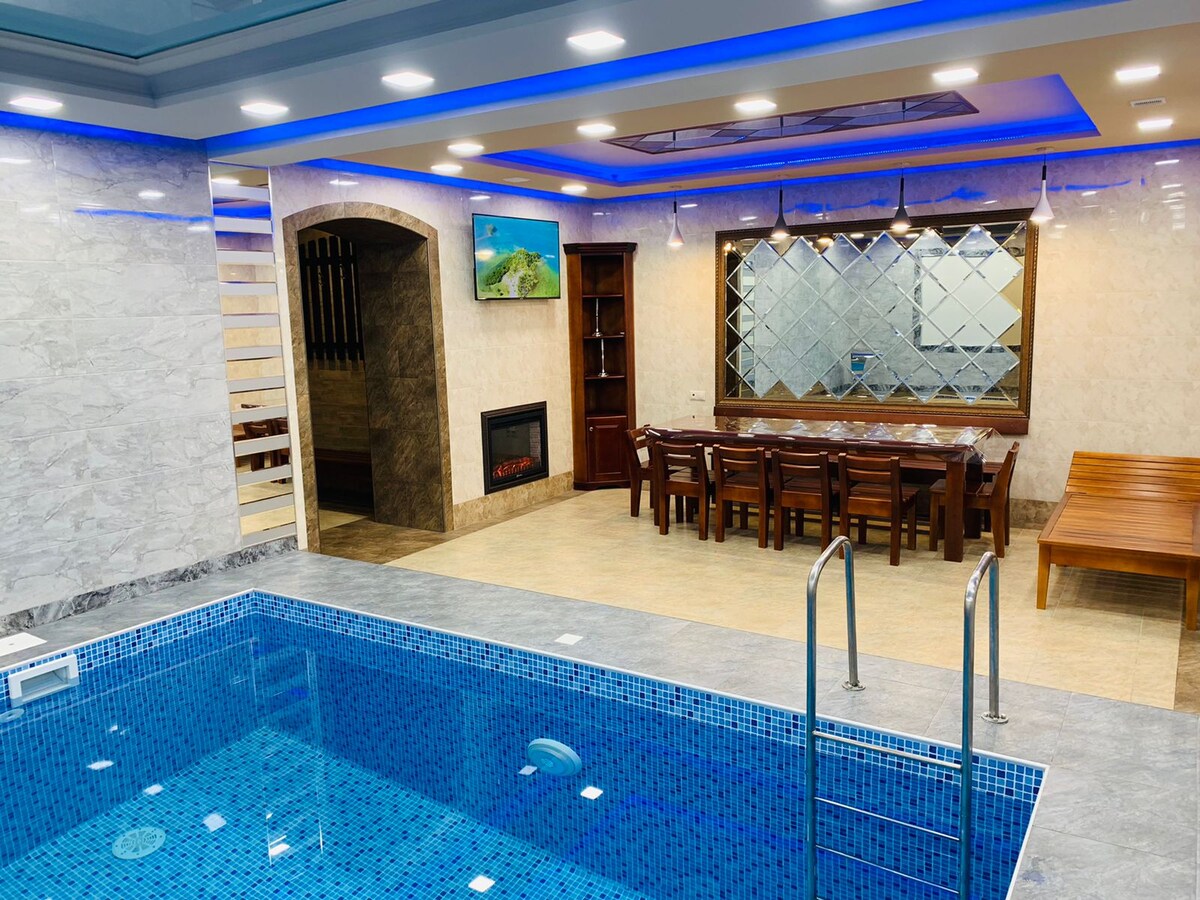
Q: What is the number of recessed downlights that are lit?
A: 12